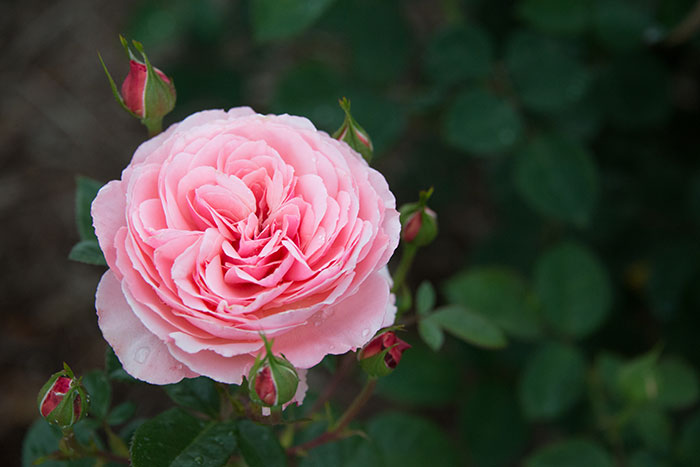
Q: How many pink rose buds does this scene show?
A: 6